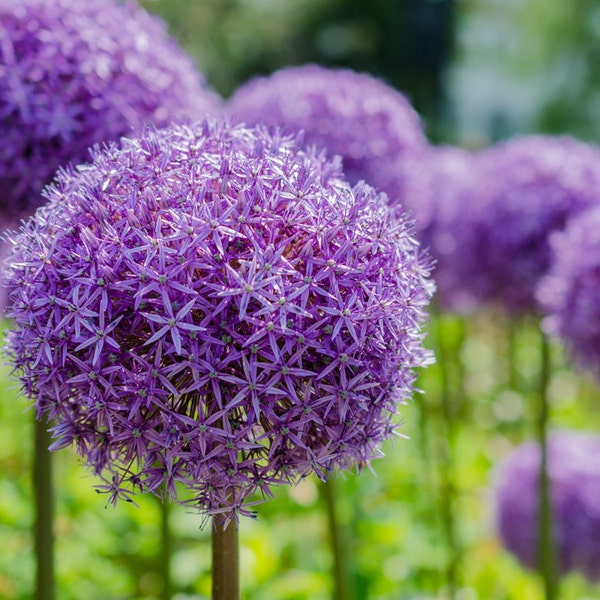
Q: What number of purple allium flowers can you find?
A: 7